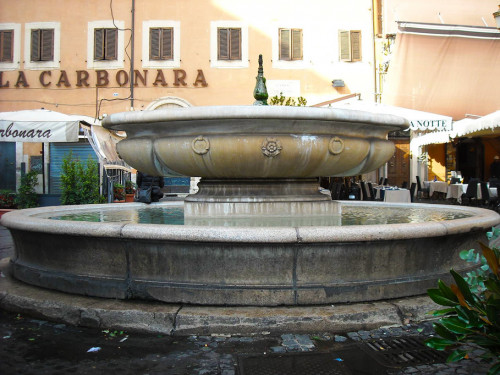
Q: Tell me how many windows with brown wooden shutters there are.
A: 7